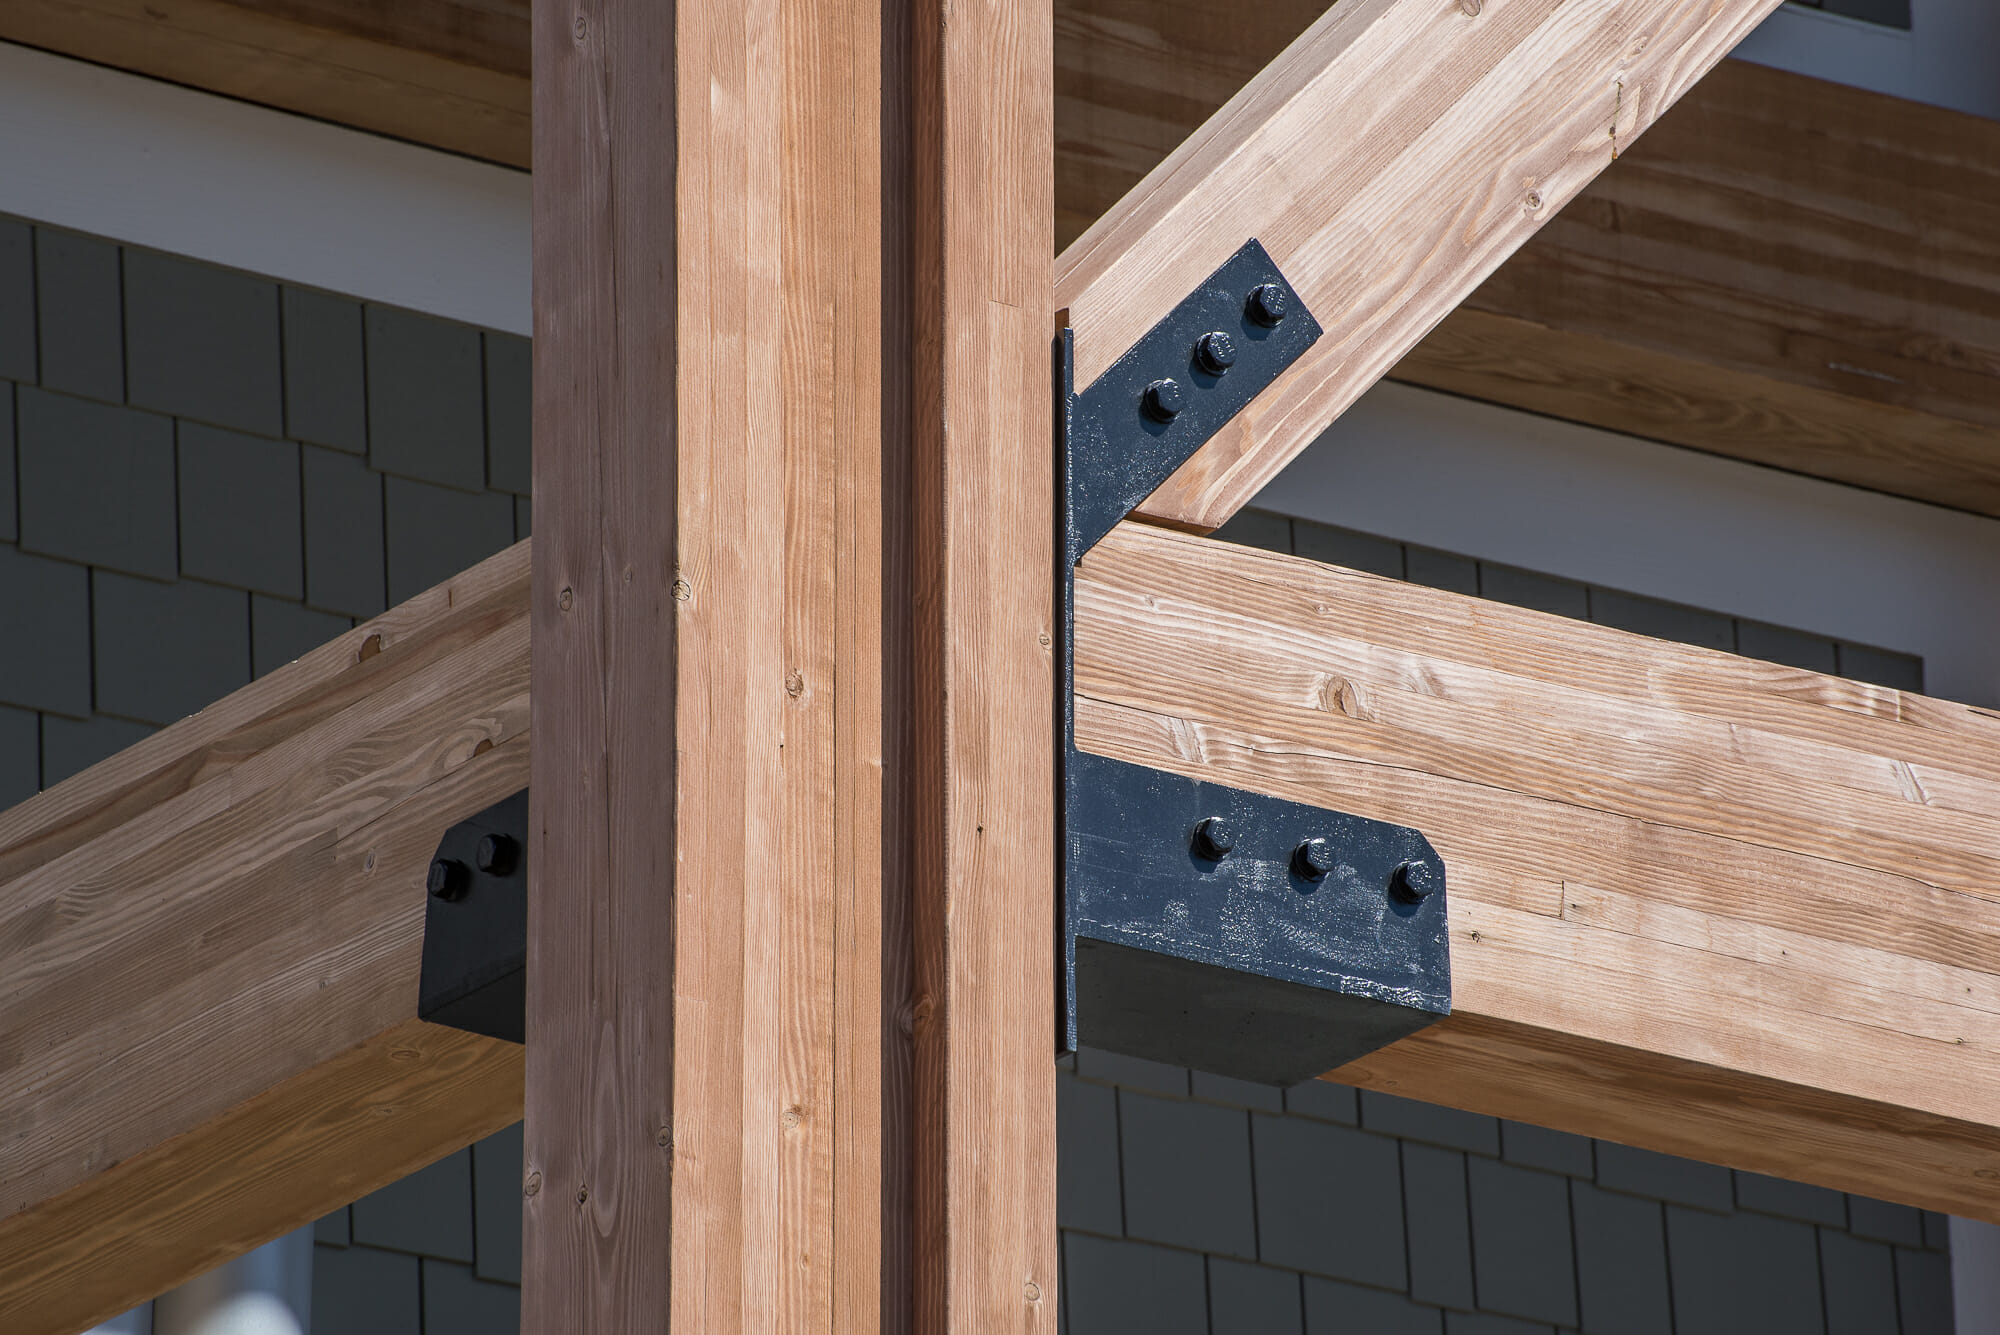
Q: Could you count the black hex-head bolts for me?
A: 8